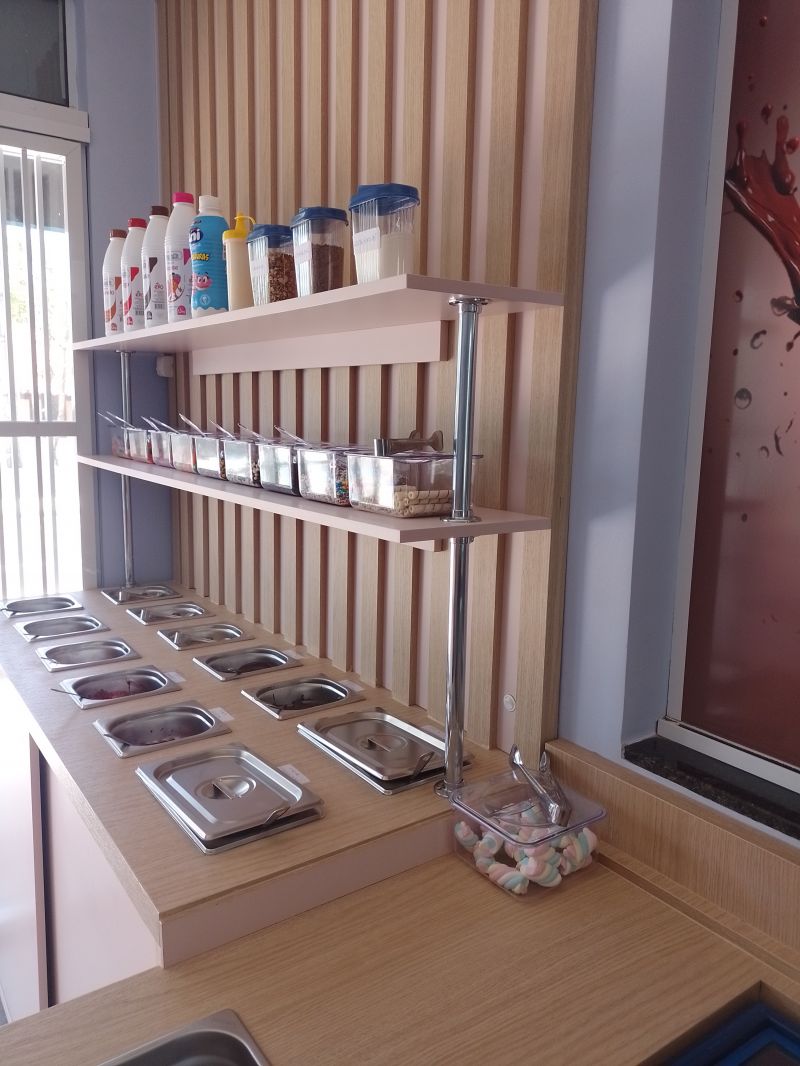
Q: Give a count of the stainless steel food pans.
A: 13